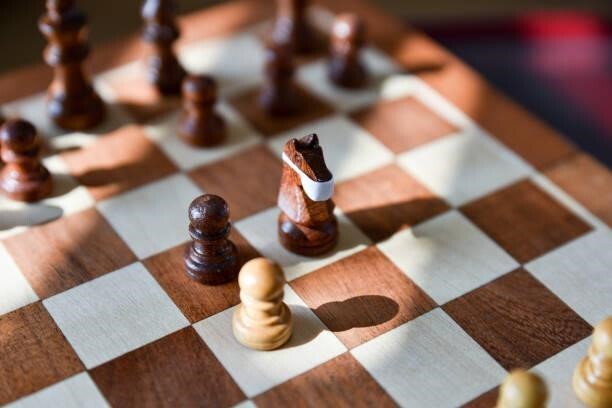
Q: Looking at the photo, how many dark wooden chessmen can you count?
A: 9